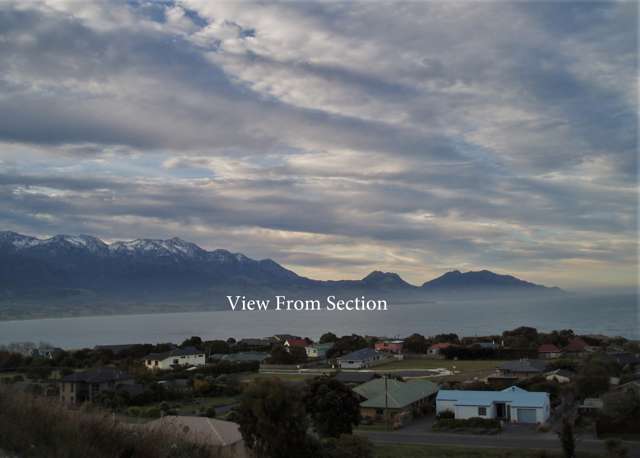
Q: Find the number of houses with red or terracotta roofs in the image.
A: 5